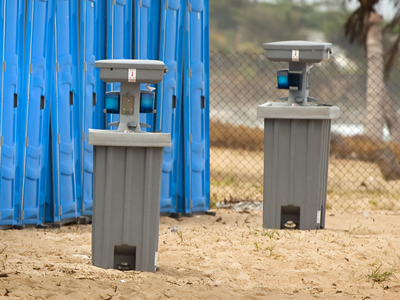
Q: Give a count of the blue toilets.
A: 8